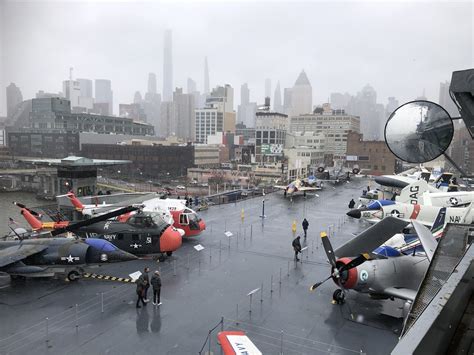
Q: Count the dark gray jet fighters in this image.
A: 1